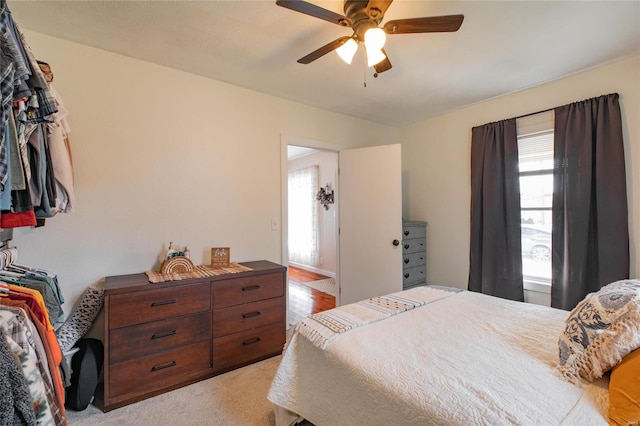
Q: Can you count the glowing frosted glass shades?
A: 3